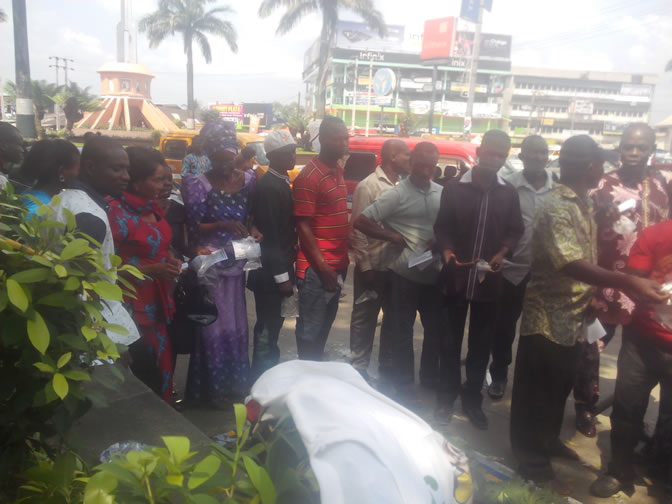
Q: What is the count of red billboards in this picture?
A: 1